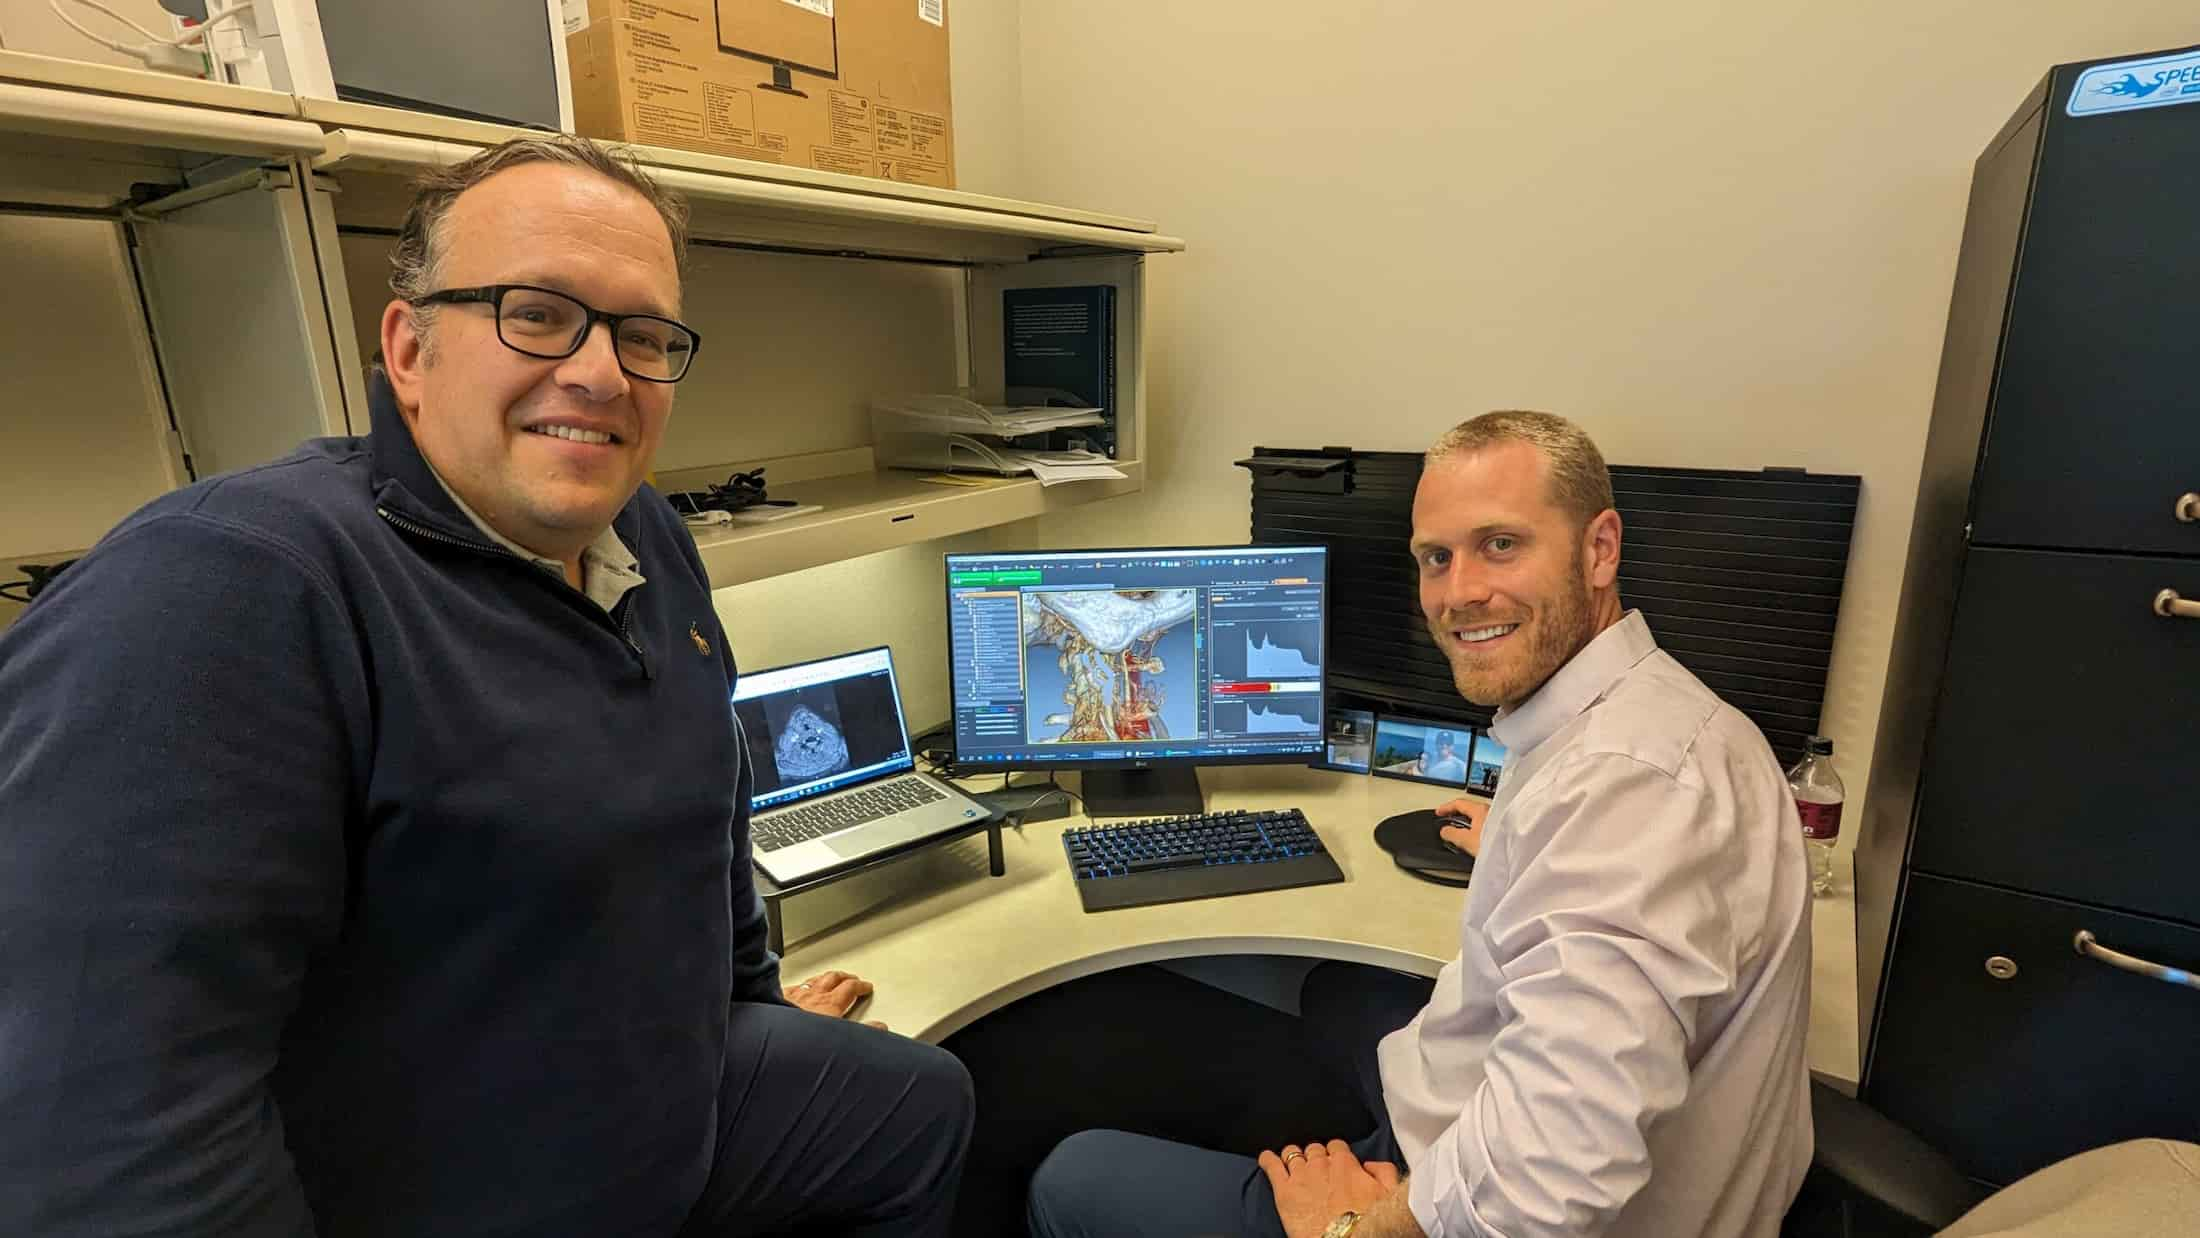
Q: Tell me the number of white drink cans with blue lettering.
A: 0